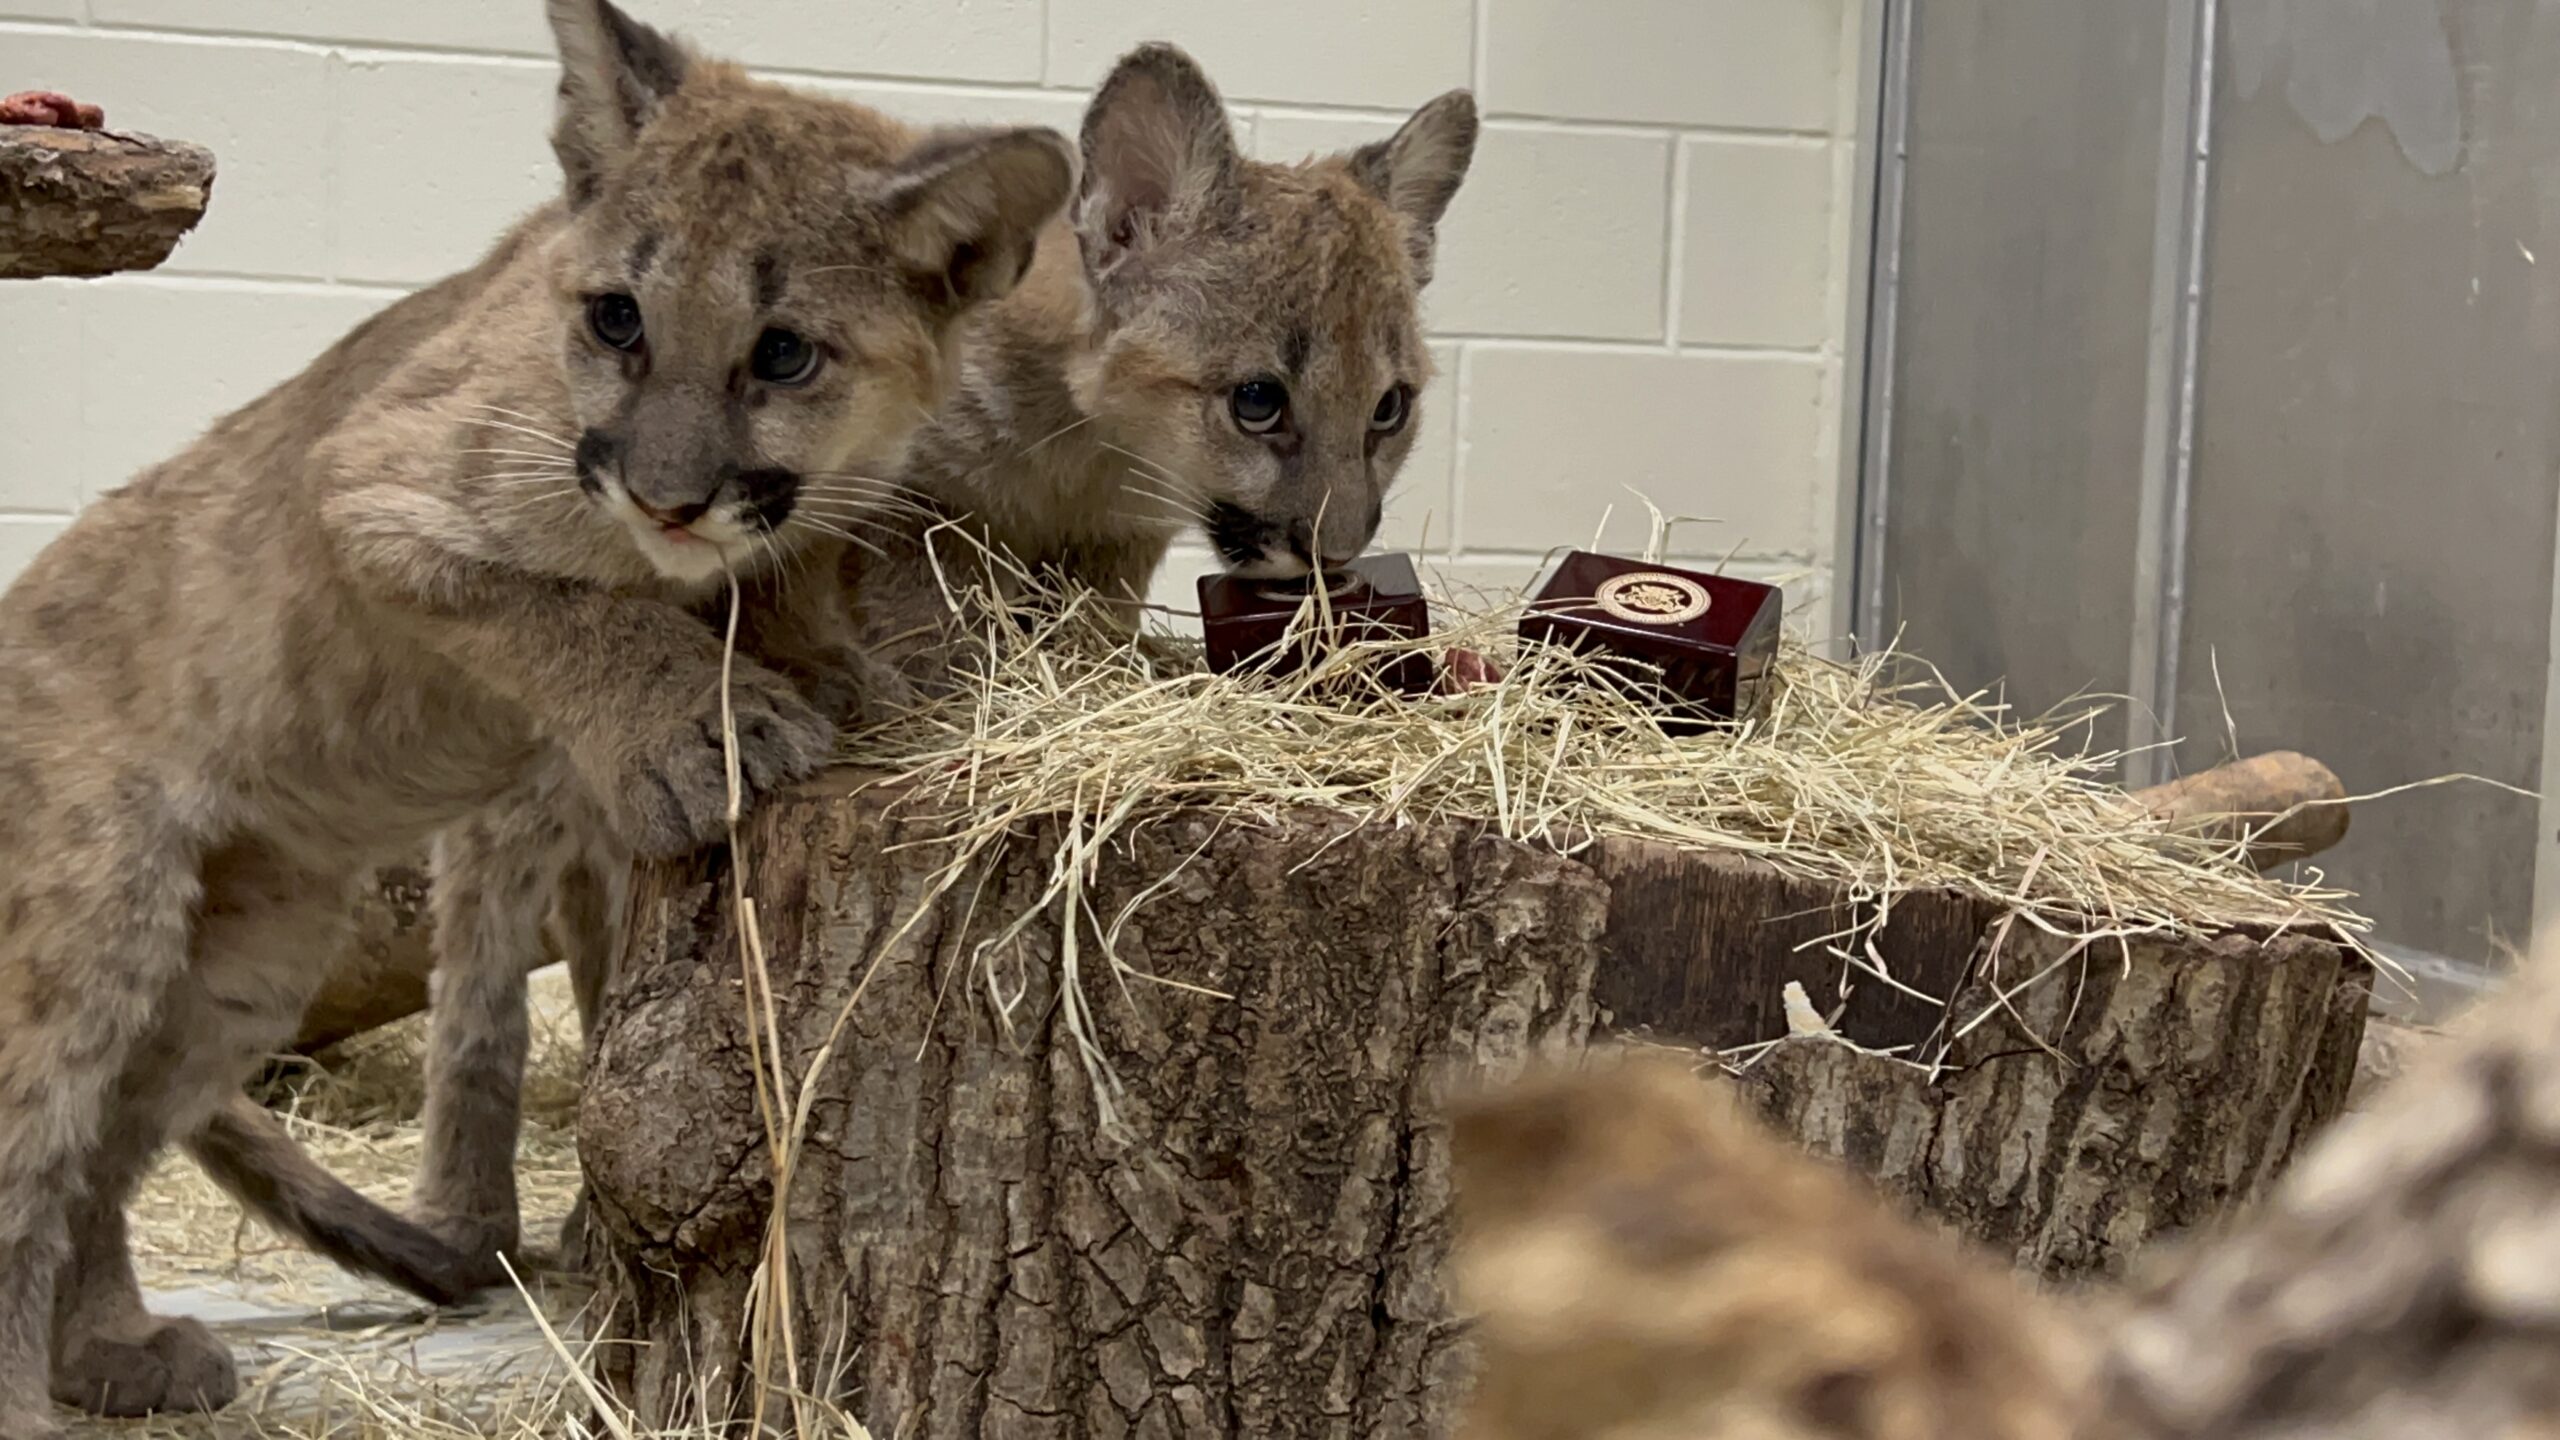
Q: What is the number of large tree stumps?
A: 1